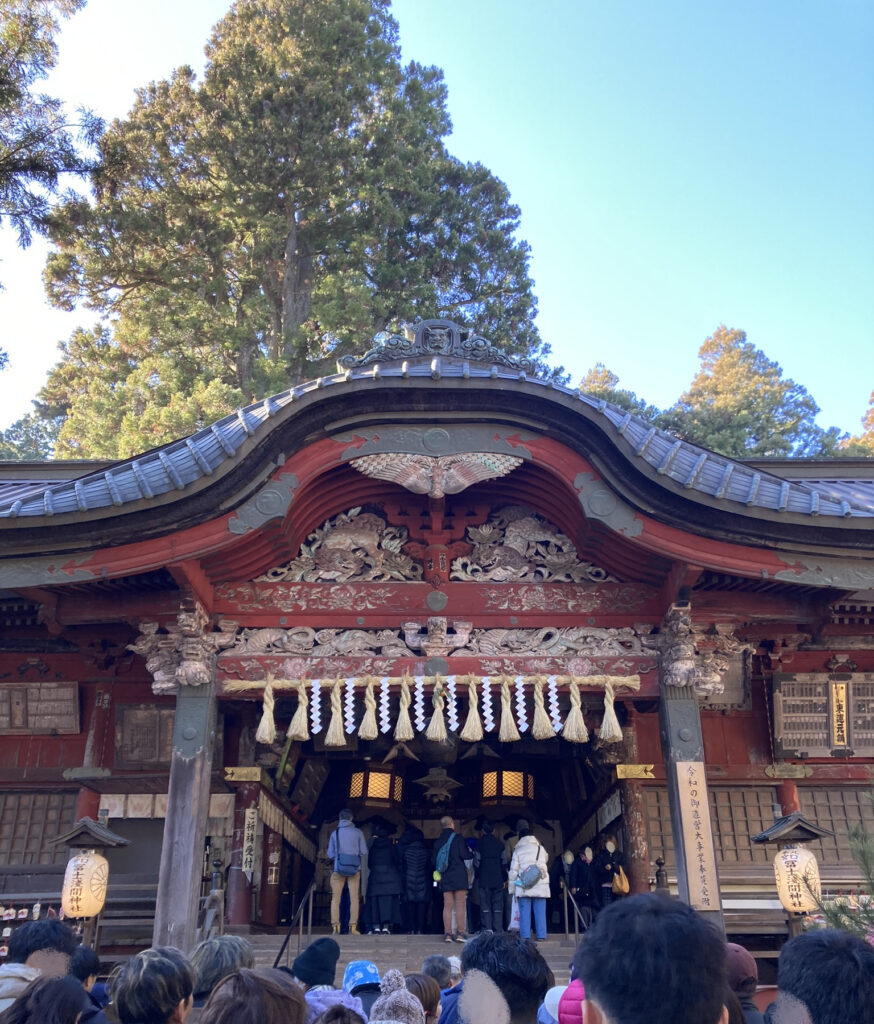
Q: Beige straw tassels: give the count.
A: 11